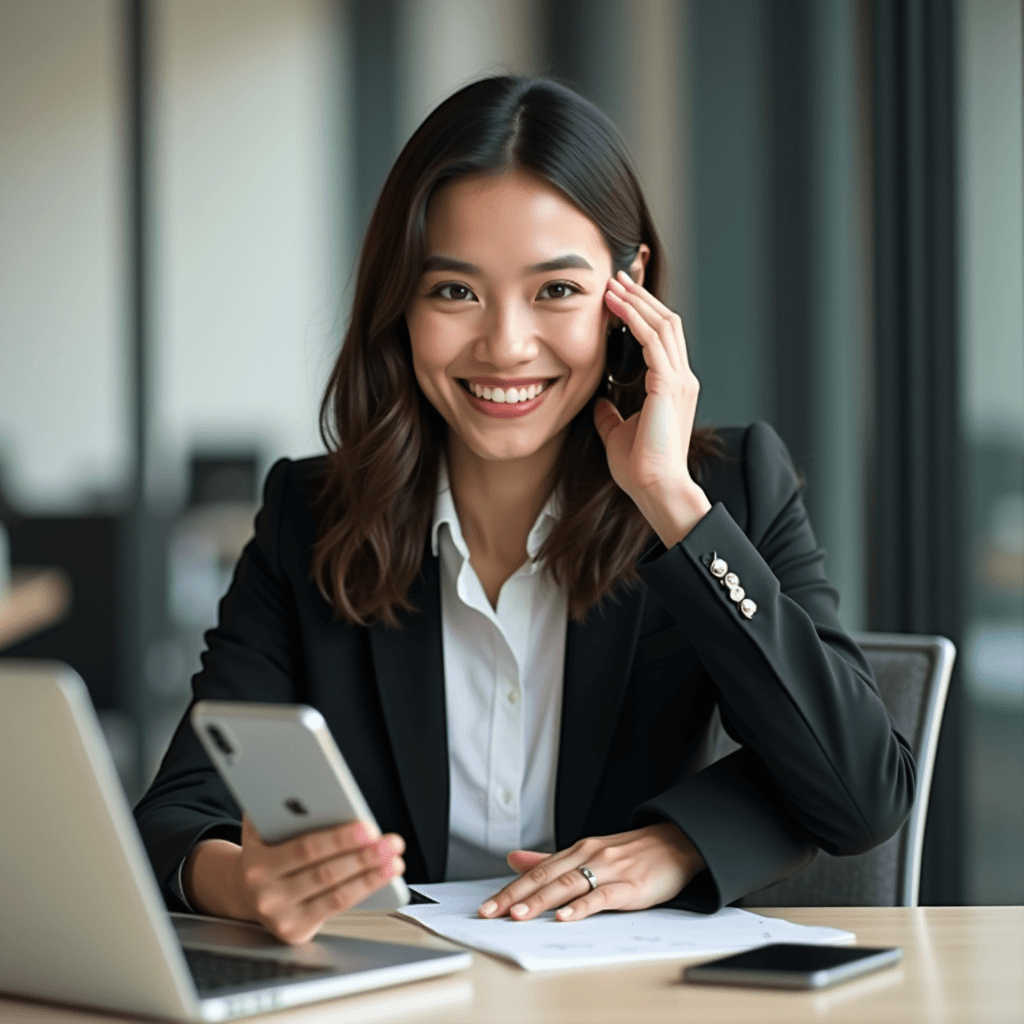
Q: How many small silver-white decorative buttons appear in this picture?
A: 4